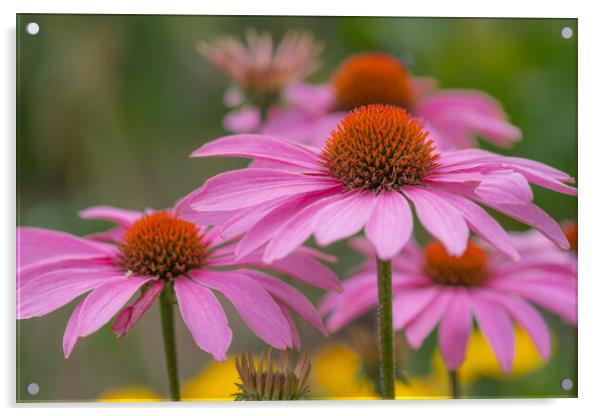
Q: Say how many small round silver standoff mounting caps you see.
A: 4